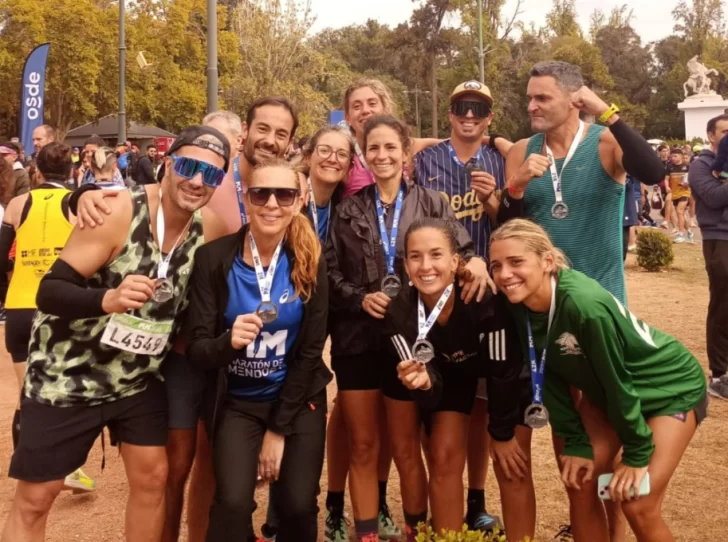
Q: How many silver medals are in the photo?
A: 7